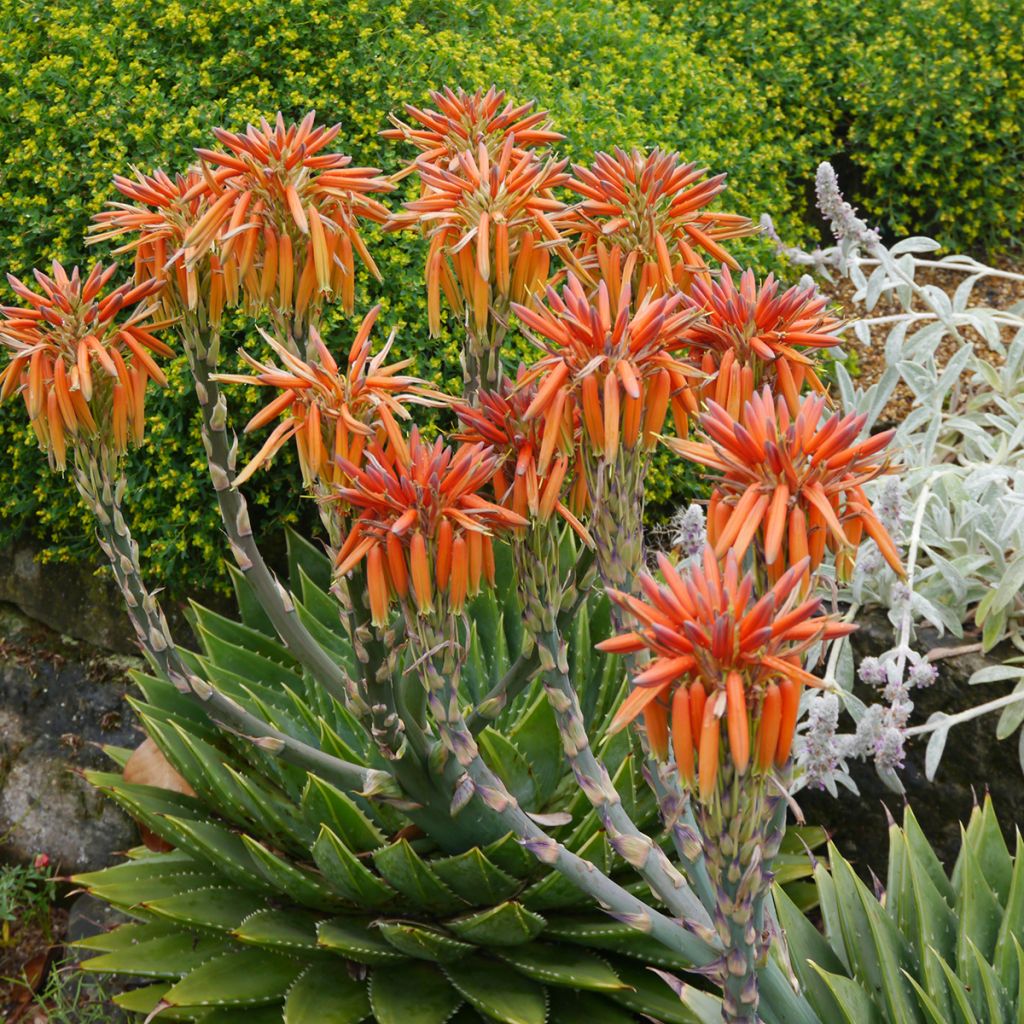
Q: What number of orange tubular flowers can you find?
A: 13